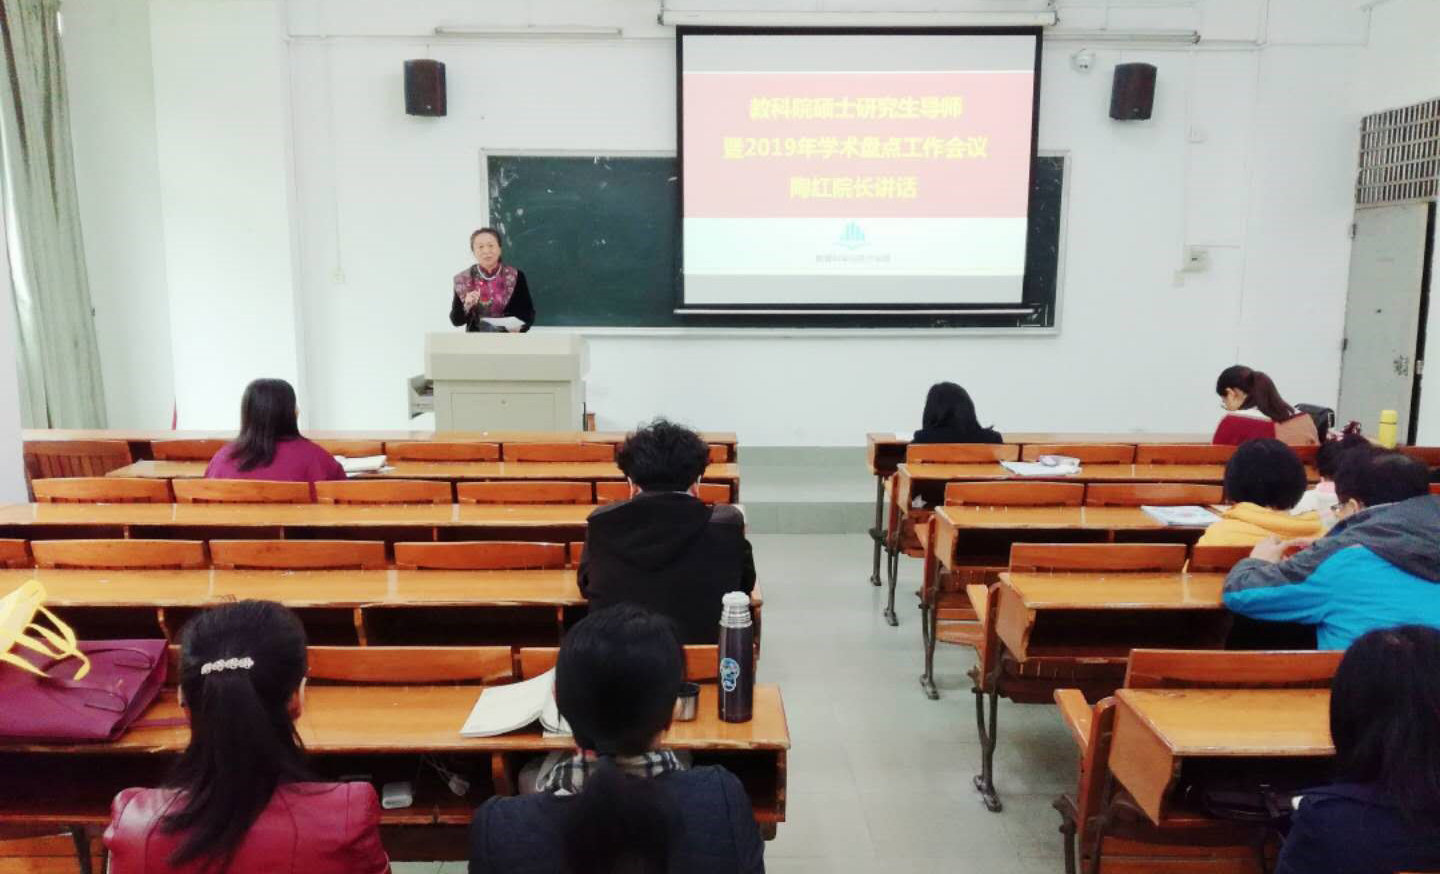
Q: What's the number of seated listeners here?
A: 10